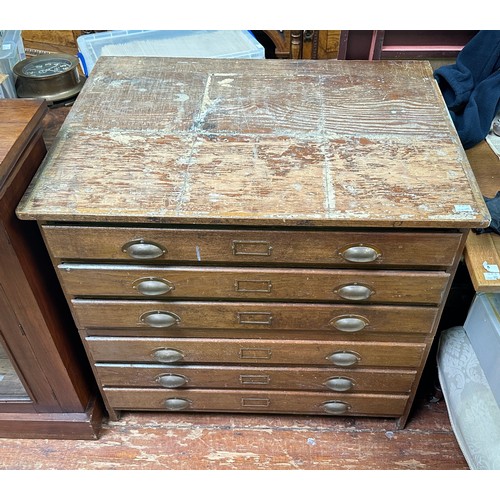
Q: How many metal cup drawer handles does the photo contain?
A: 12